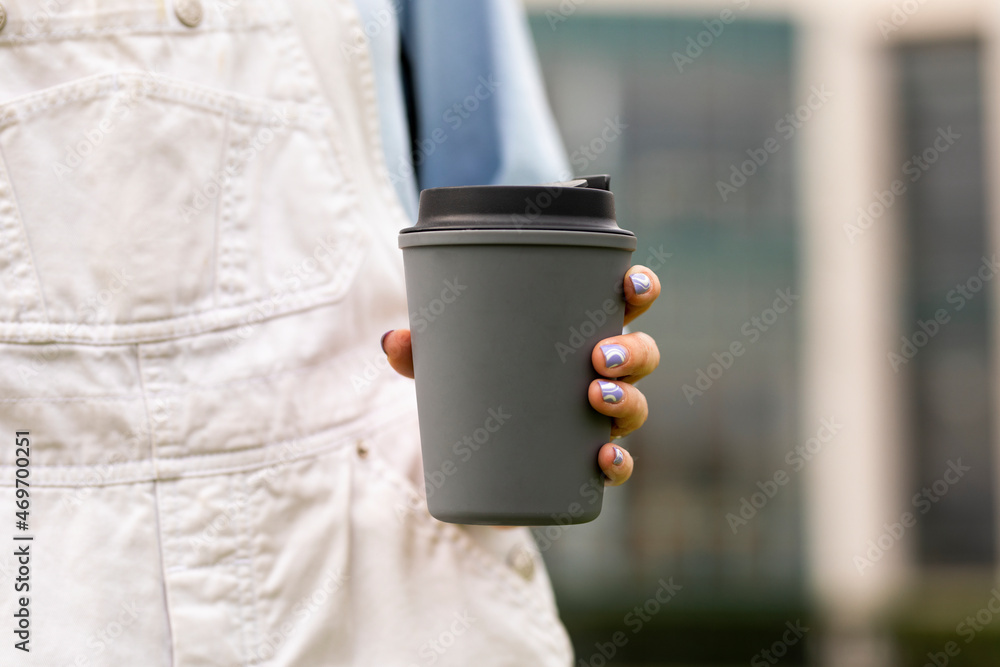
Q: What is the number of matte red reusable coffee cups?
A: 0